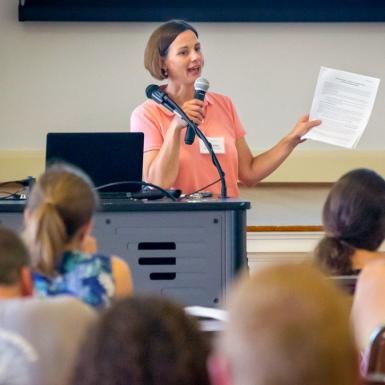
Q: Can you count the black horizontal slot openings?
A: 3